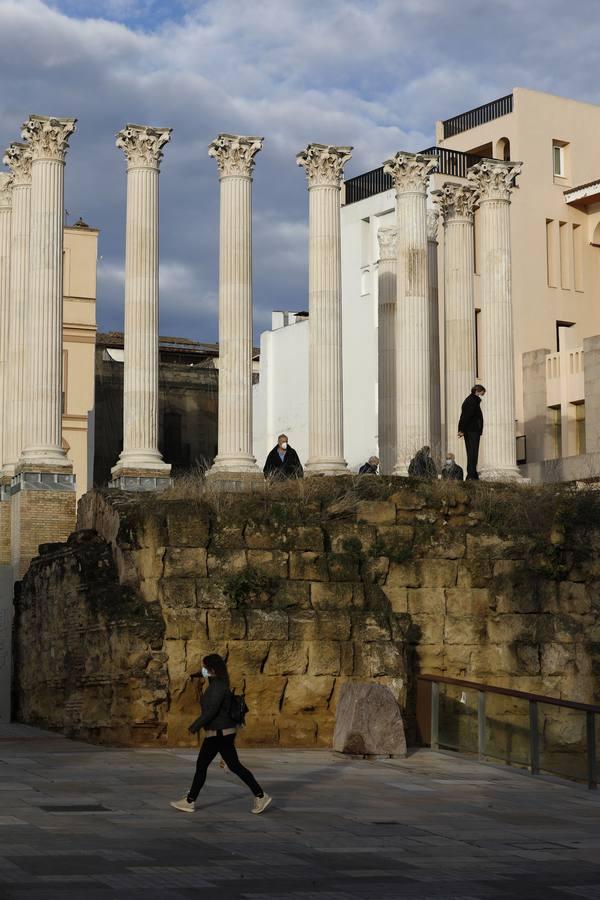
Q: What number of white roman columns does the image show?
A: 11